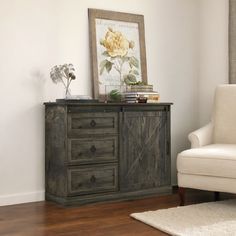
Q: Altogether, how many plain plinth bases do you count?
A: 1